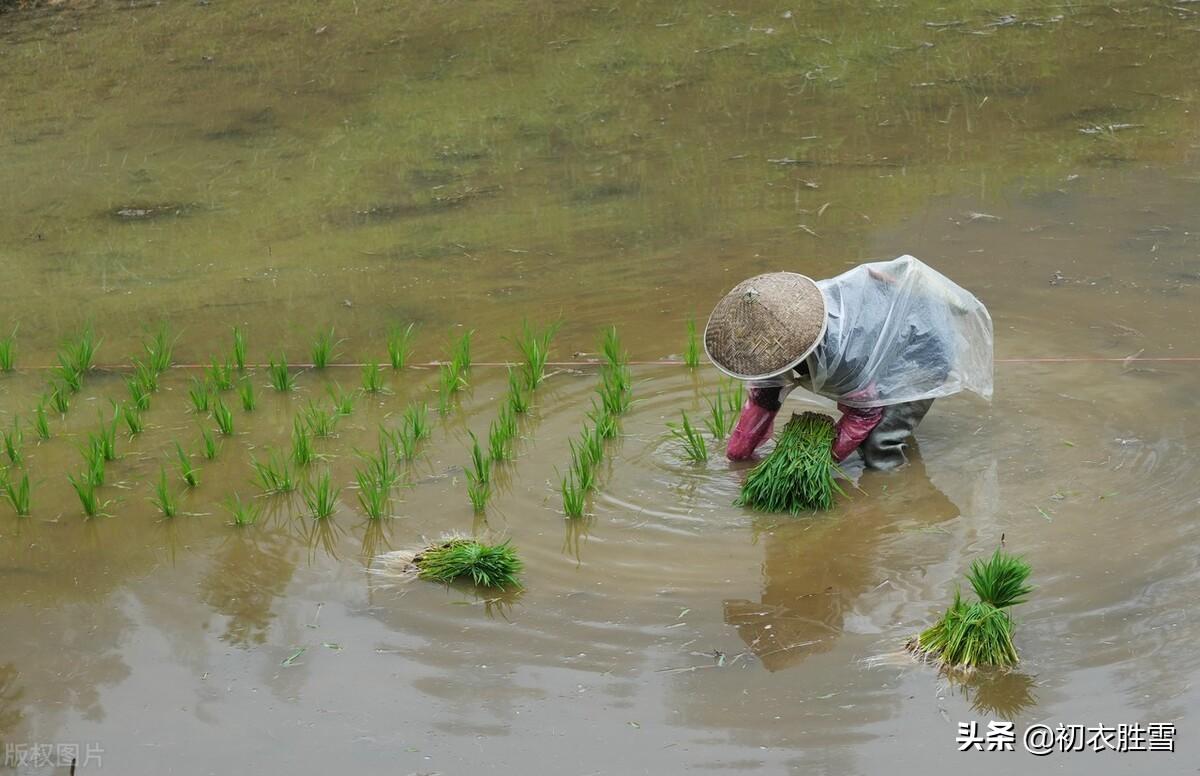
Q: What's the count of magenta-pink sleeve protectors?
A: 2